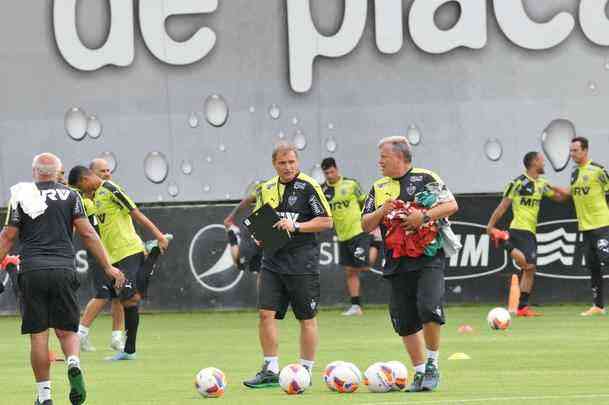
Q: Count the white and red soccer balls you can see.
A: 7